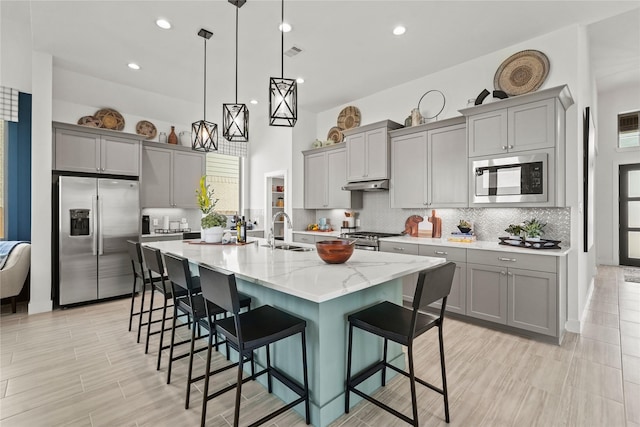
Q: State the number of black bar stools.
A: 5